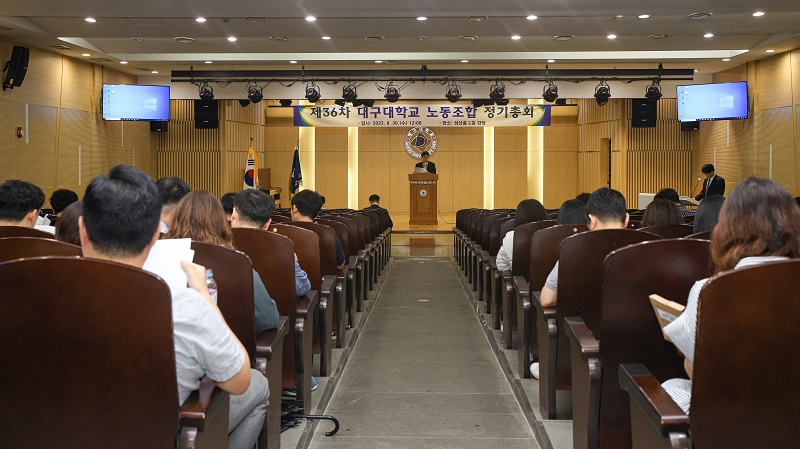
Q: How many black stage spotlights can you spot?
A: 10